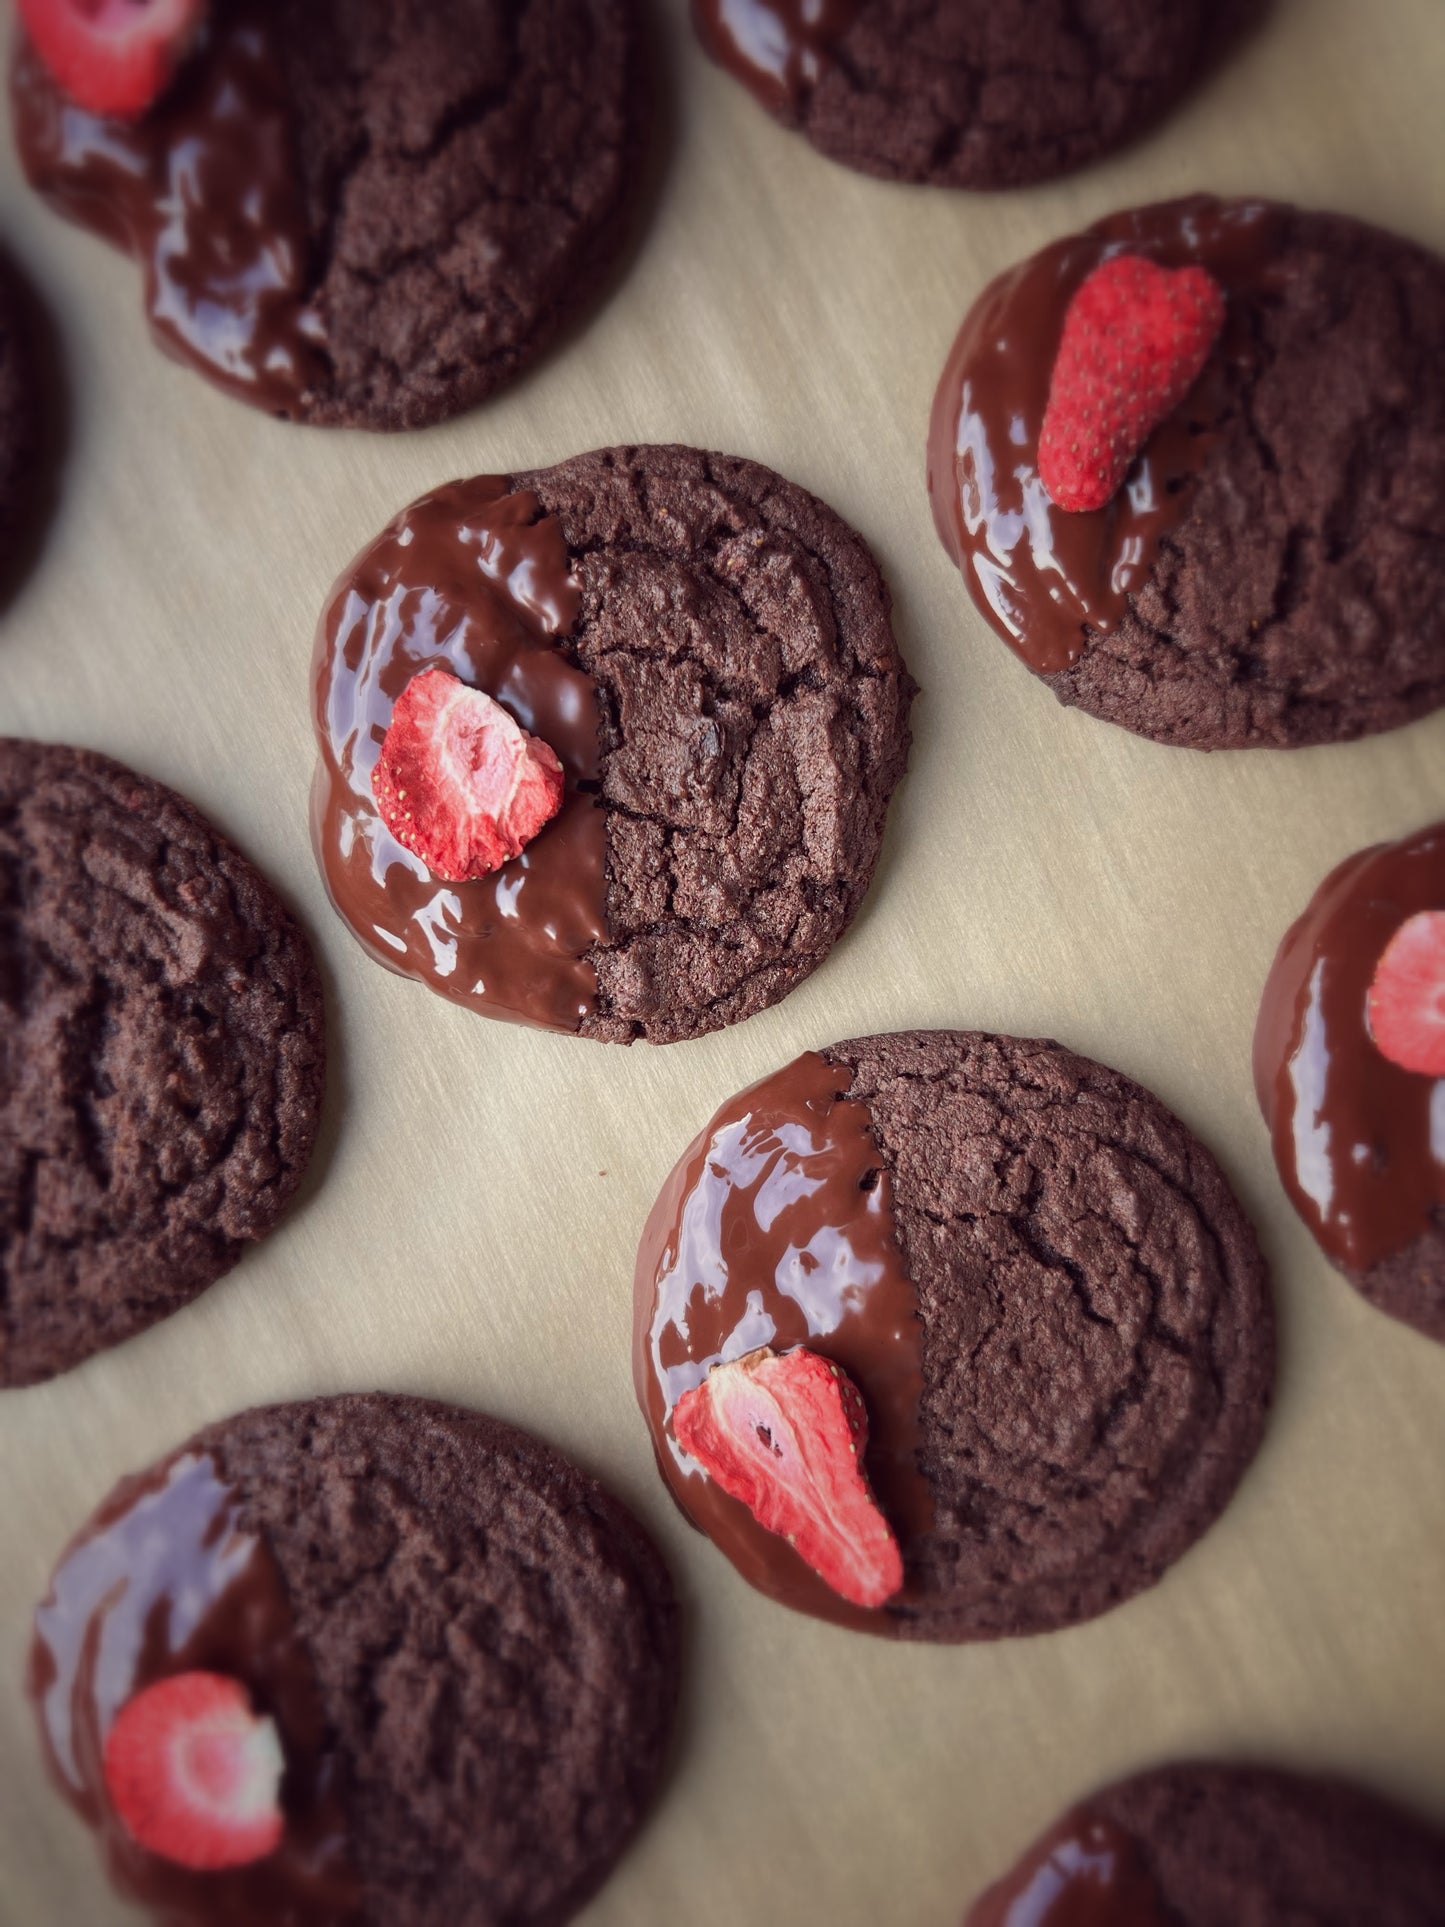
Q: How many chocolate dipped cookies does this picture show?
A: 8